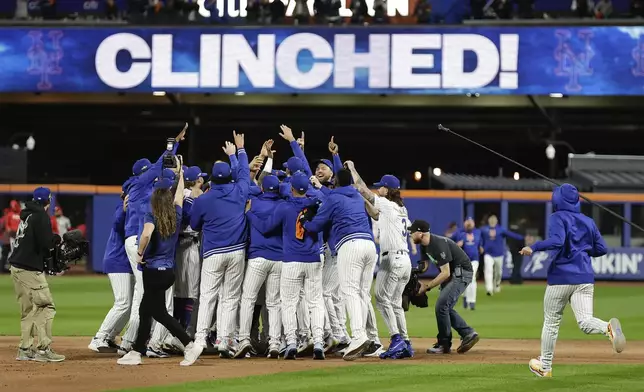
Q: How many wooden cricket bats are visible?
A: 0